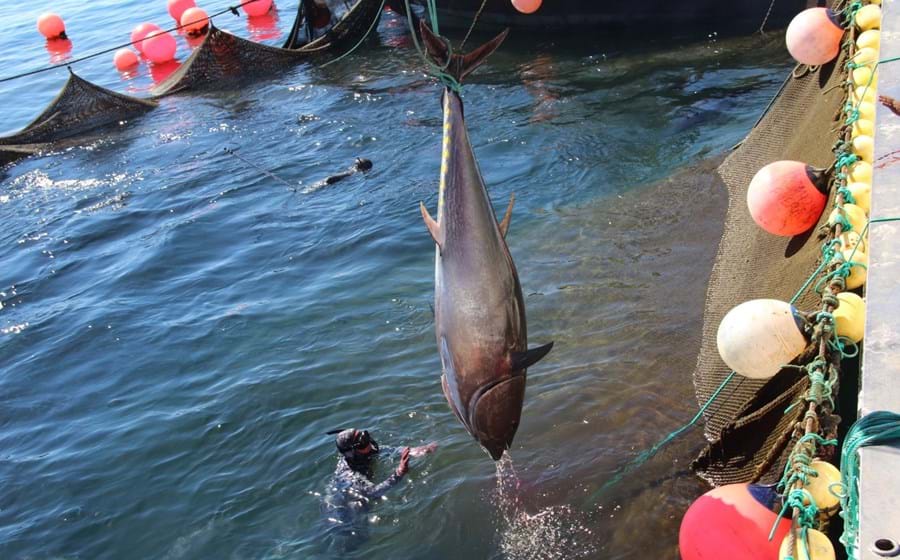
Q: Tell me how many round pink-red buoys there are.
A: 11